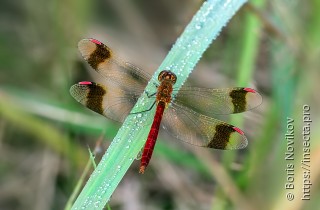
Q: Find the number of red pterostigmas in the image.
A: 4